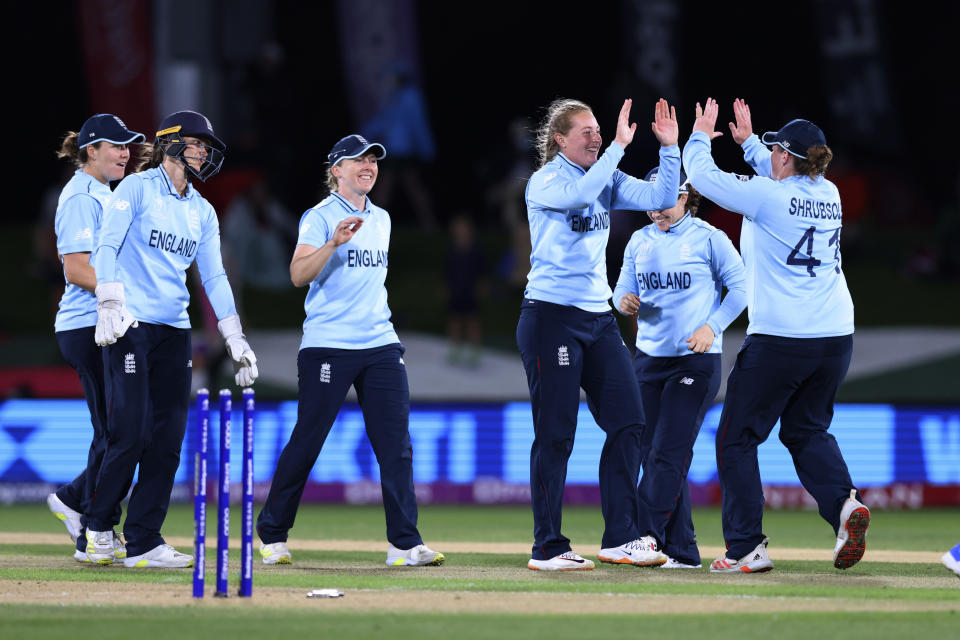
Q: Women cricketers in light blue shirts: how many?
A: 6